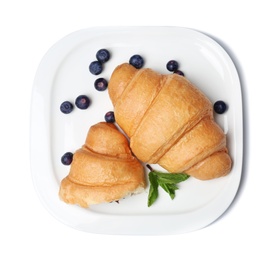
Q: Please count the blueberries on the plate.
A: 11